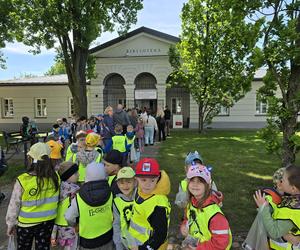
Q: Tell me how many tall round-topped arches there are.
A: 3